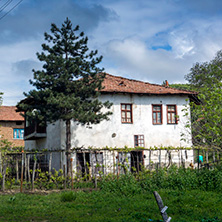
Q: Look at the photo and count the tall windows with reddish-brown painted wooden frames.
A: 3